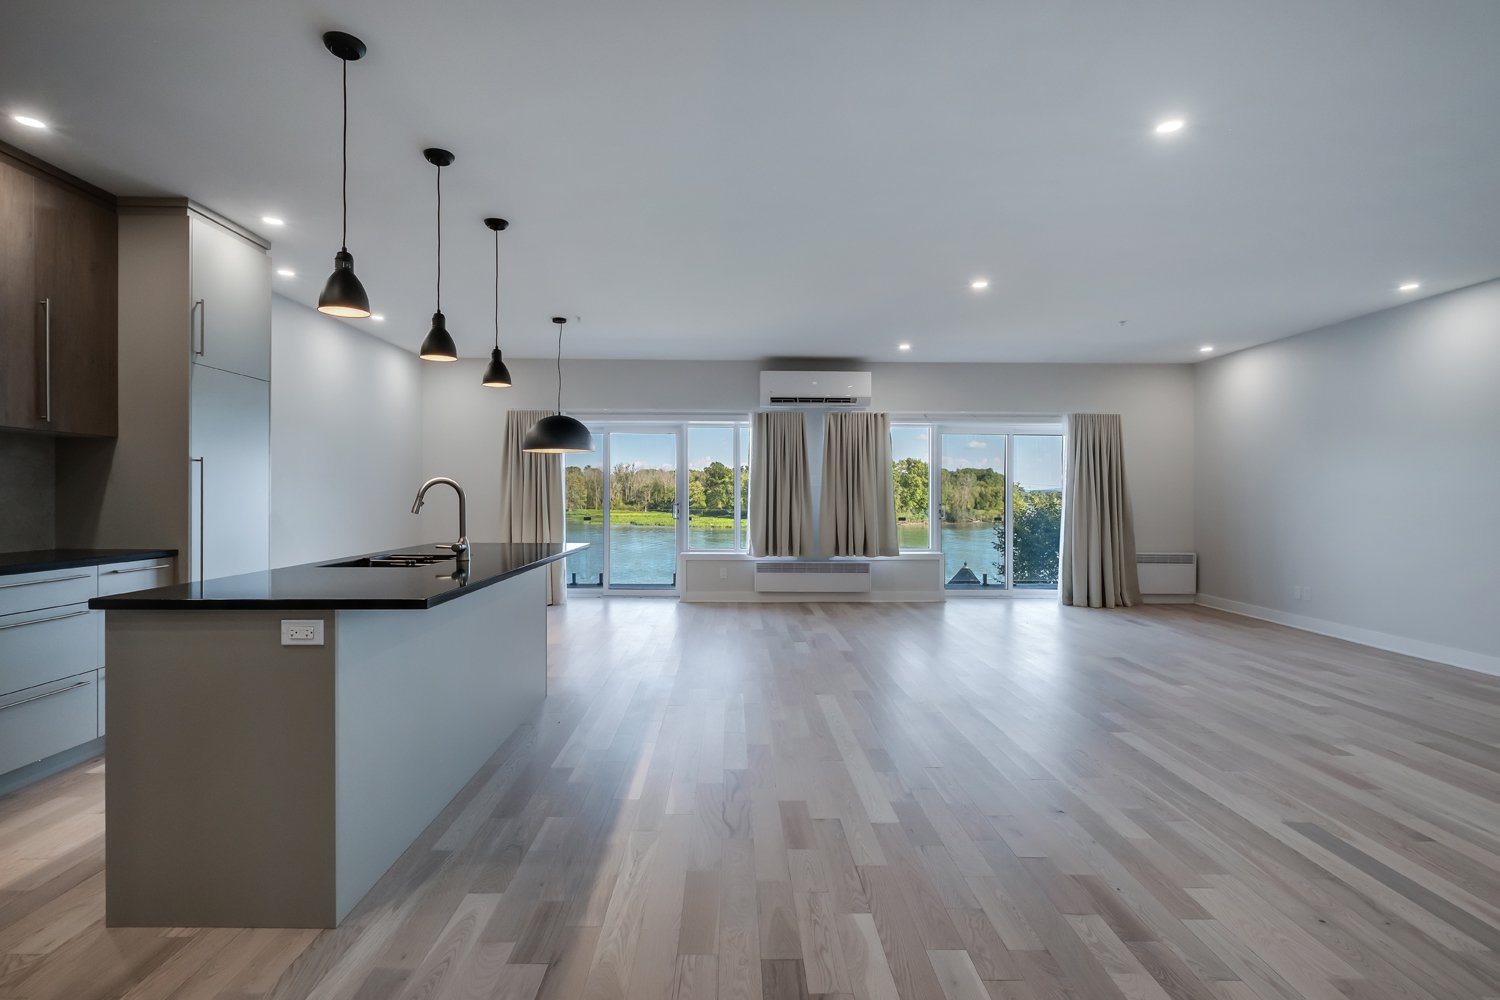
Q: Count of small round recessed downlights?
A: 9